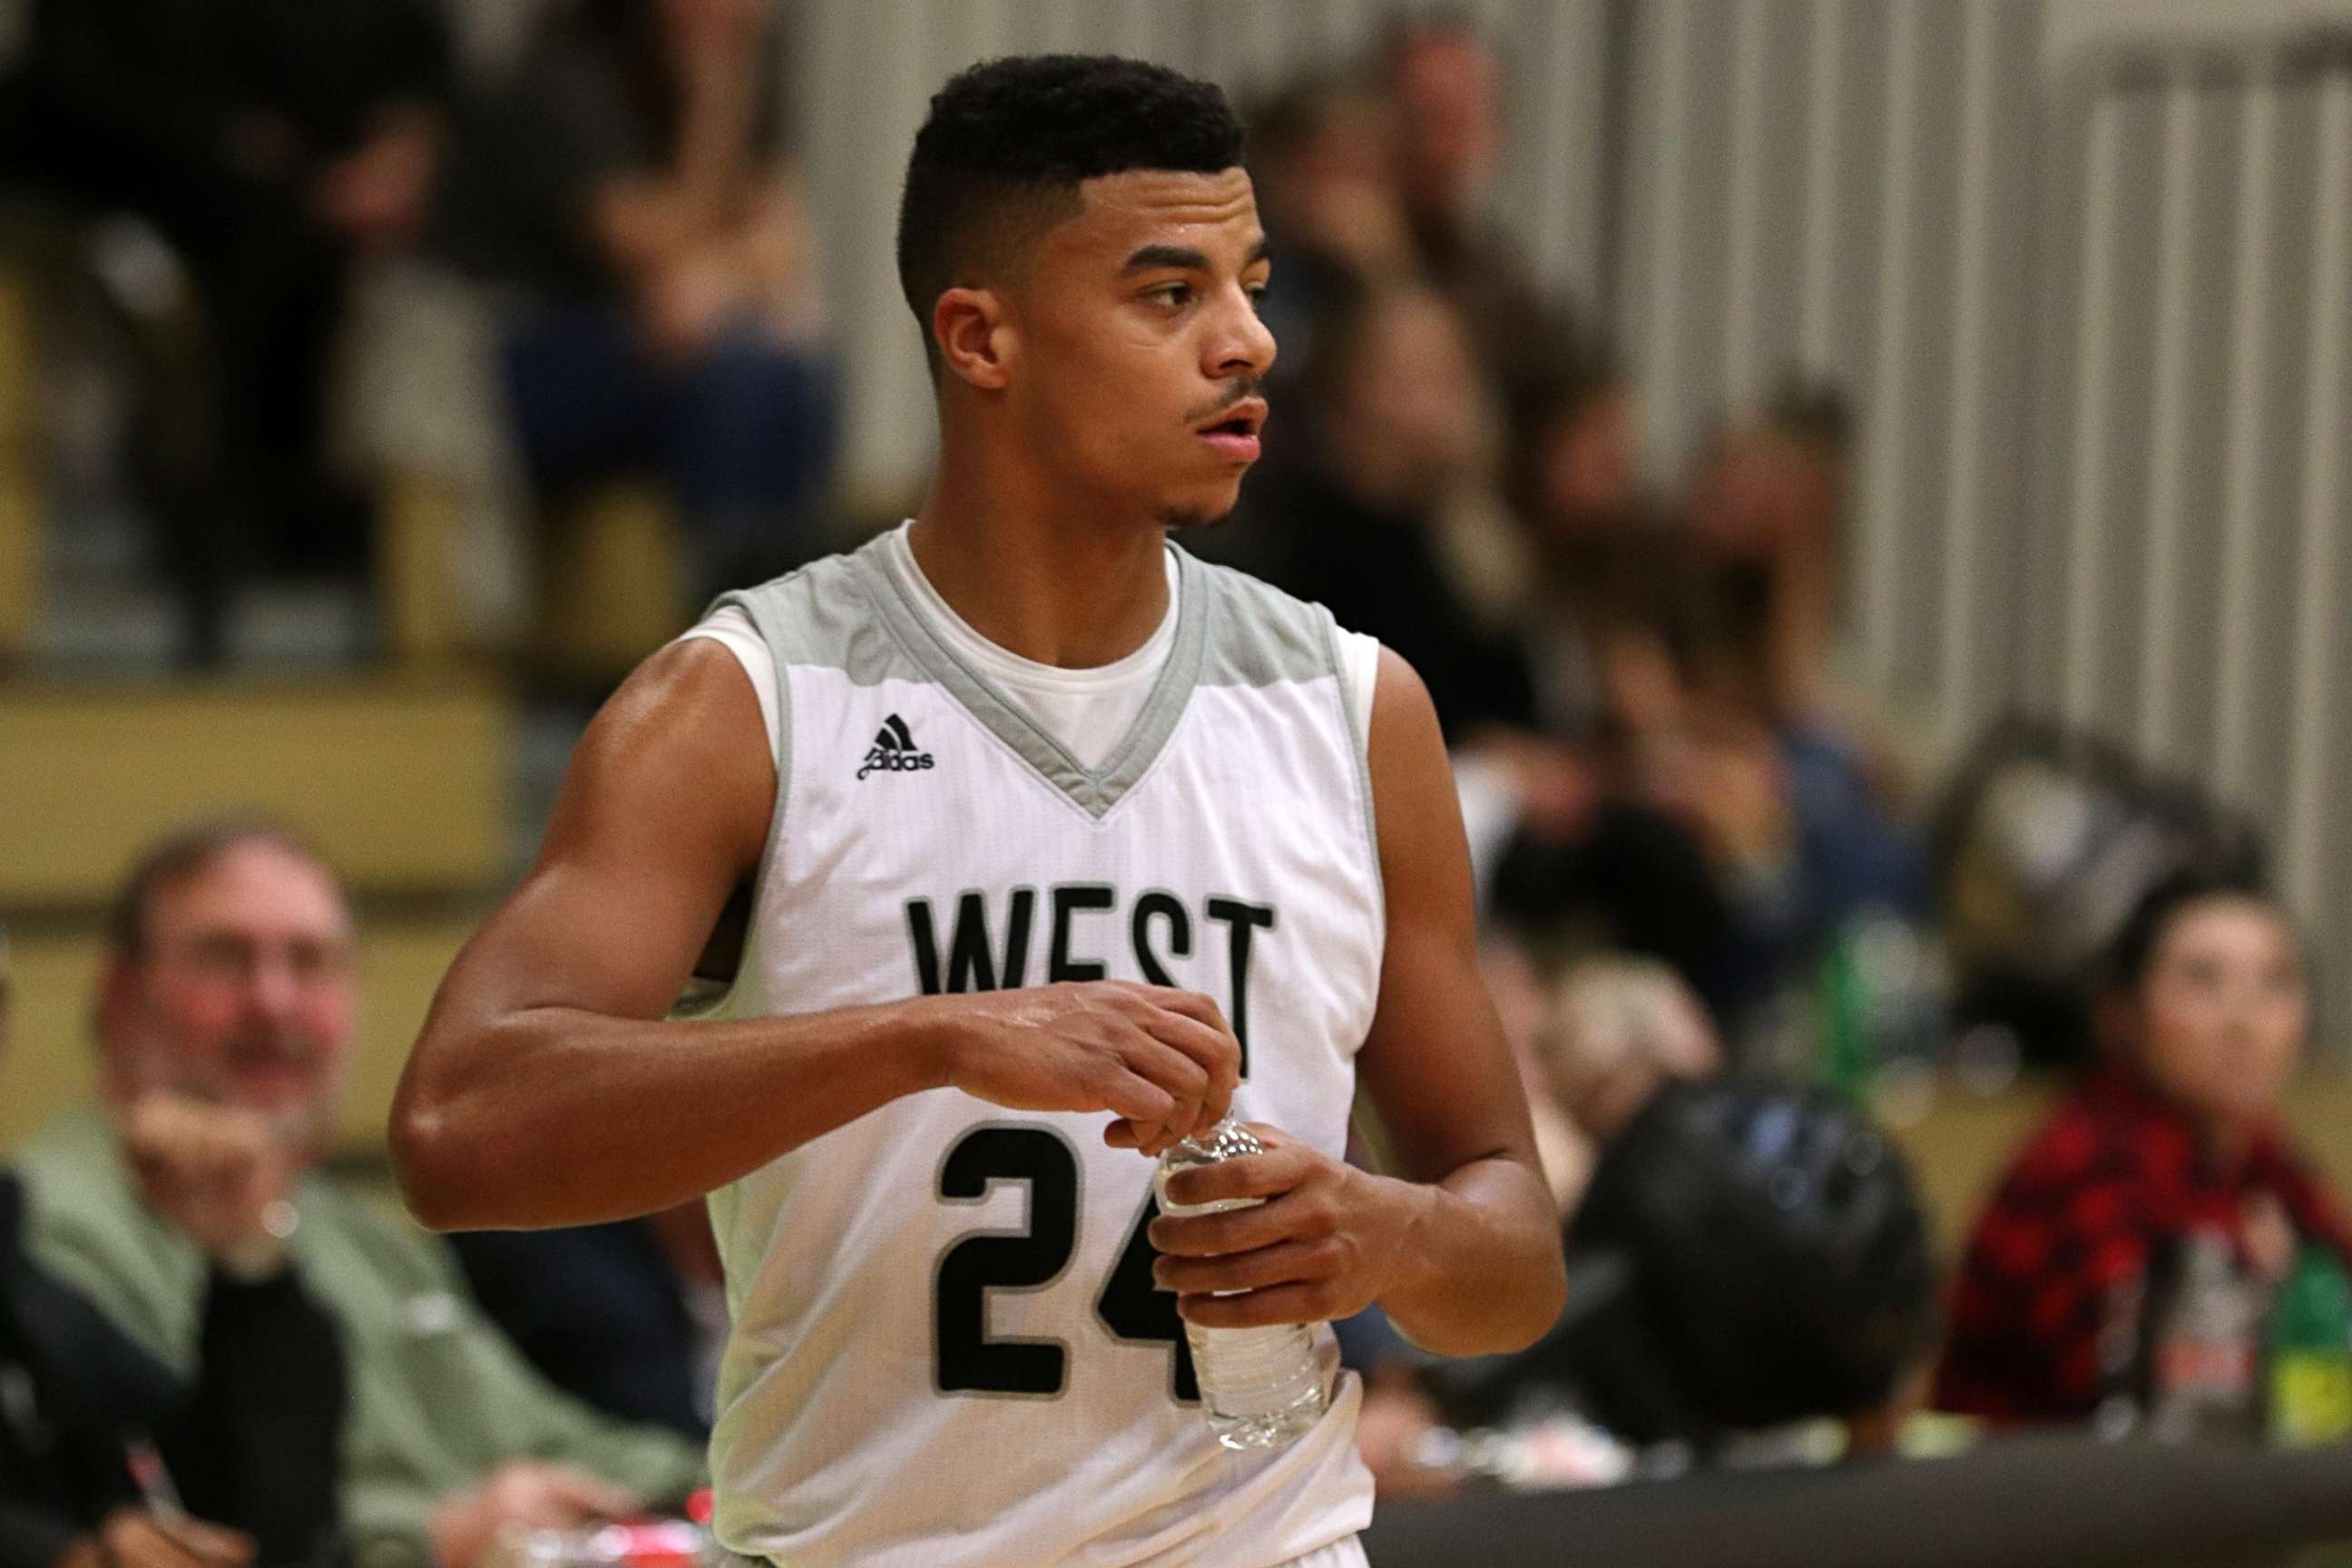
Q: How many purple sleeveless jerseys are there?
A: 0